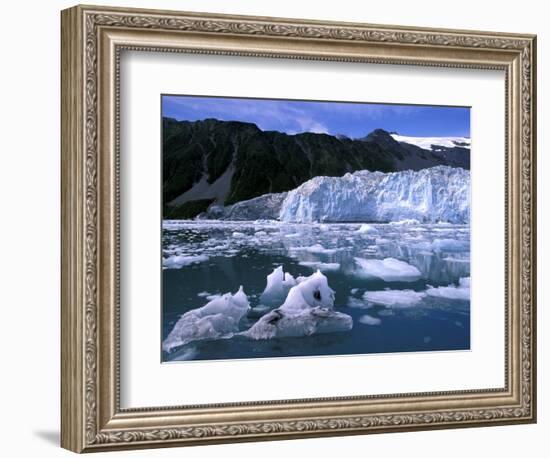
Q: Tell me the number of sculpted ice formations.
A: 3